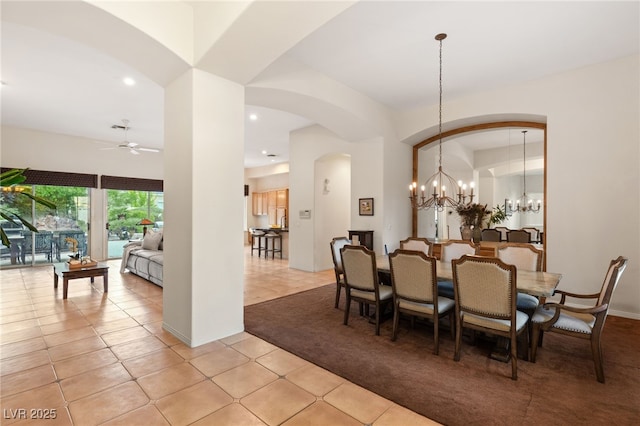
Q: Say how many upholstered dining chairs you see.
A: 8